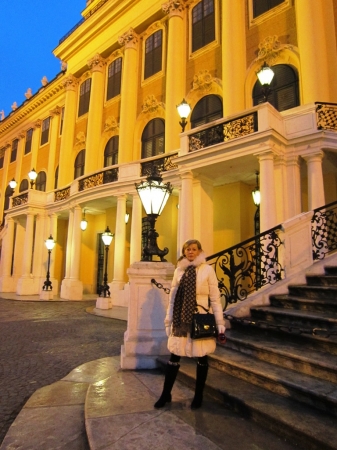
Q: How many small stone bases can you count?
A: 2